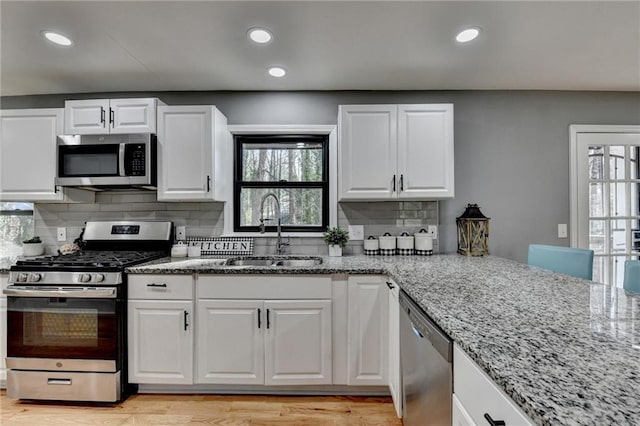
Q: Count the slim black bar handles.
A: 12